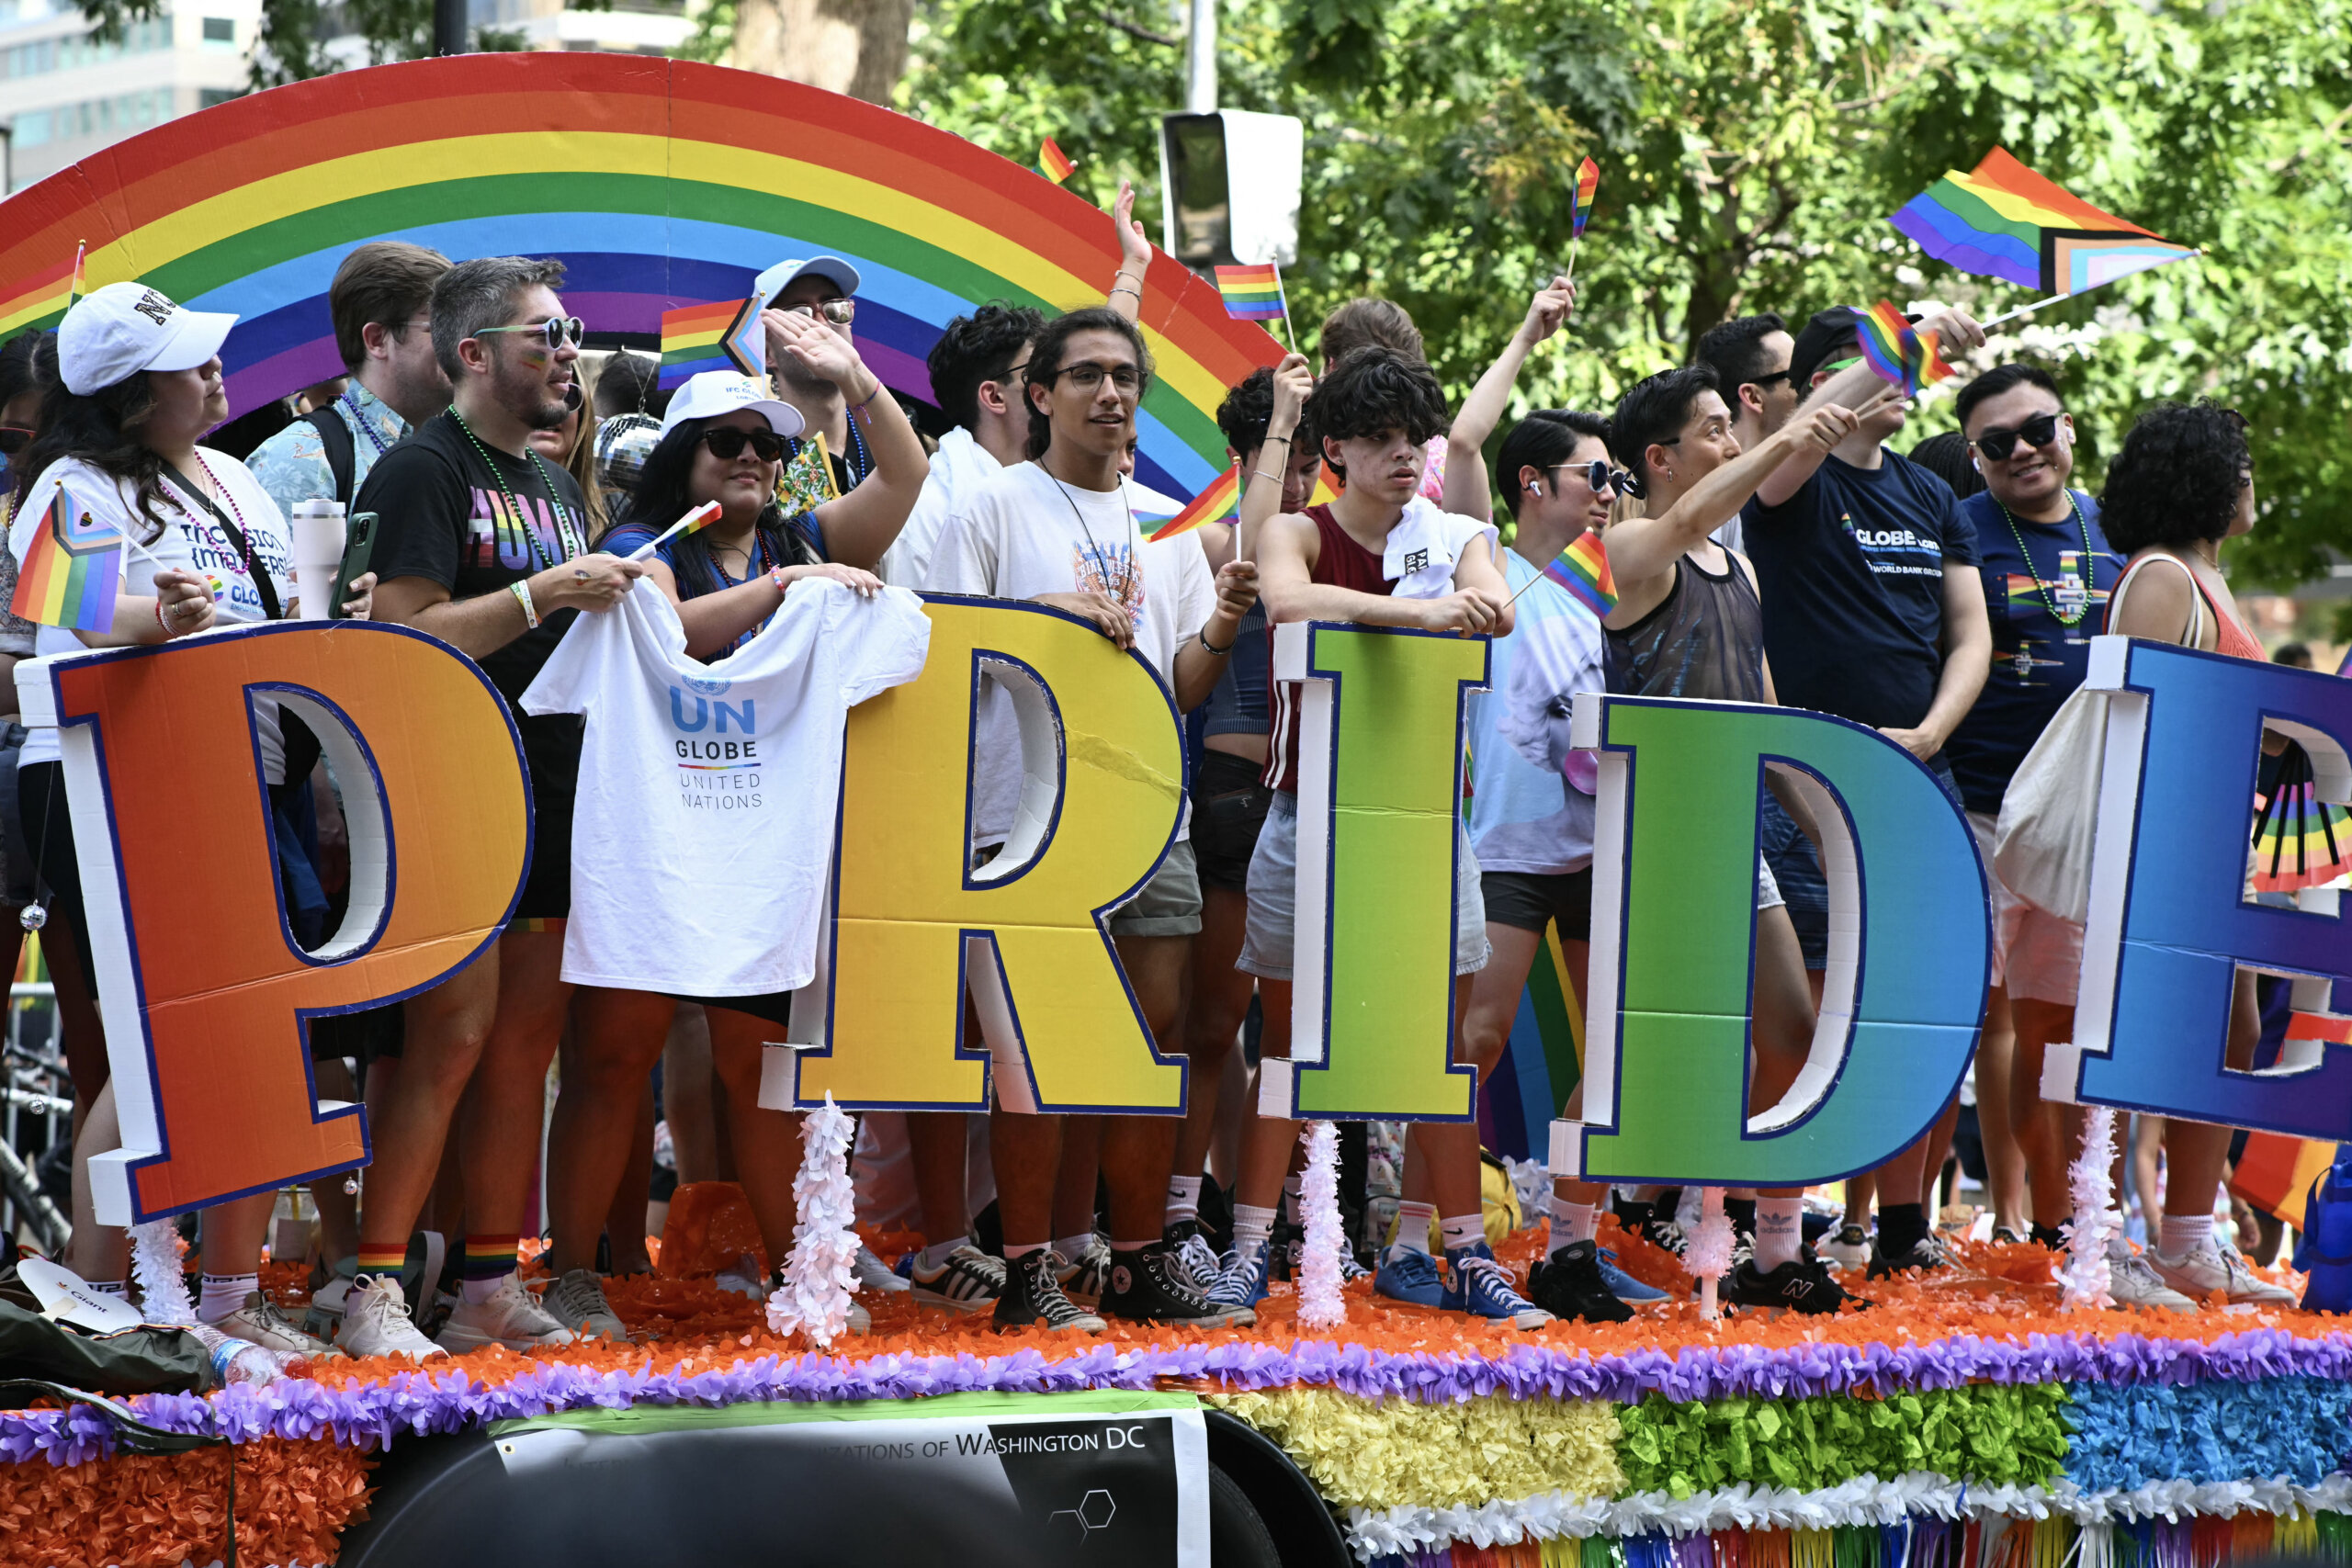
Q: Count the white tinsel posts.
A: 5